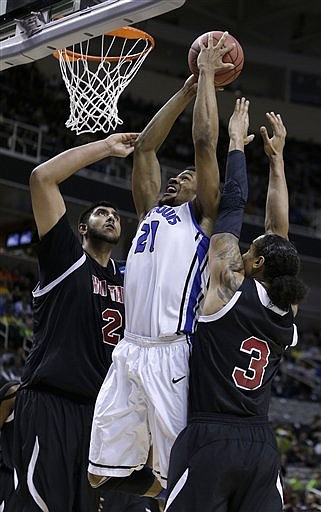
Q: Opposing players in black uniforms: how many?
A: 2